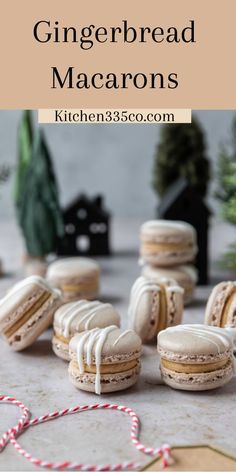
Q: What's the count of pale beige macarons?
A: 9